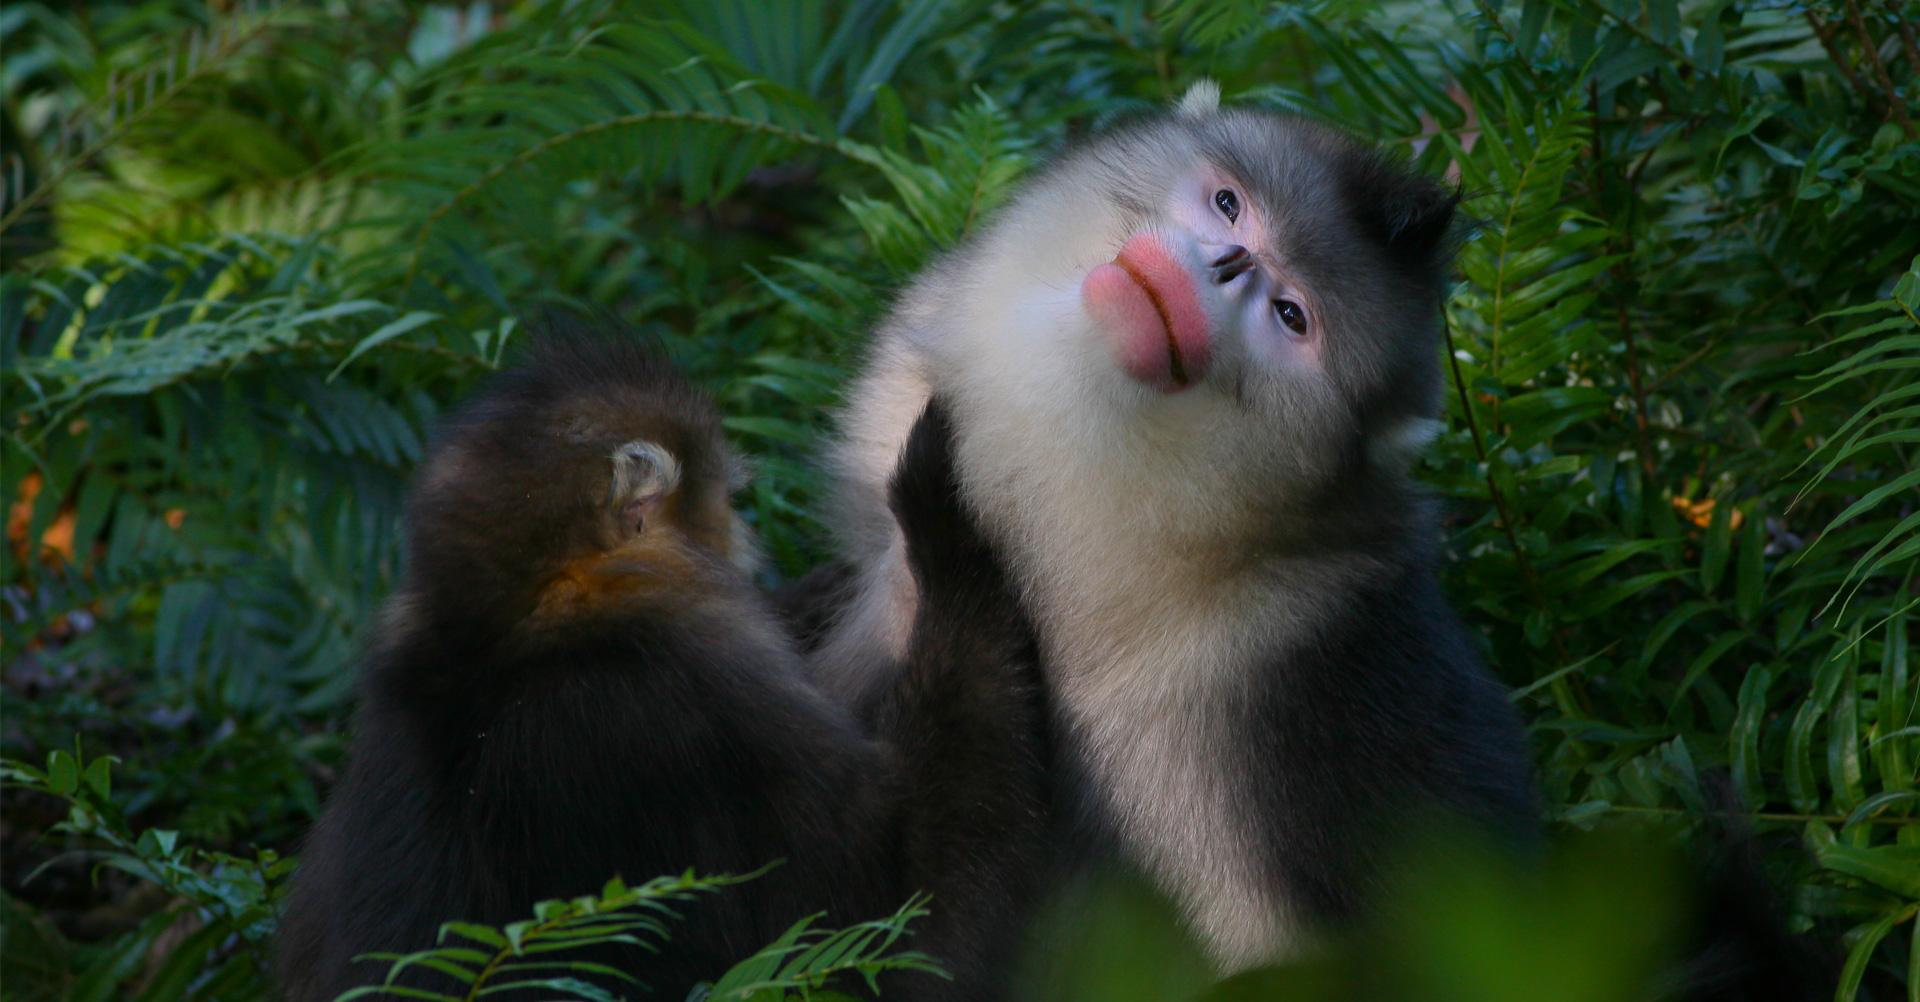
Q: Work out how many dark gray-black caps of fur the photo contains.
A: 2